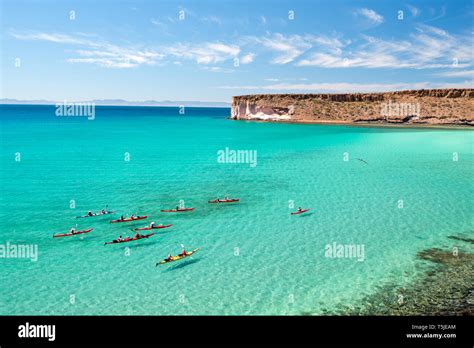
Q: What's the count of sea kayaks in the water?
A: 9